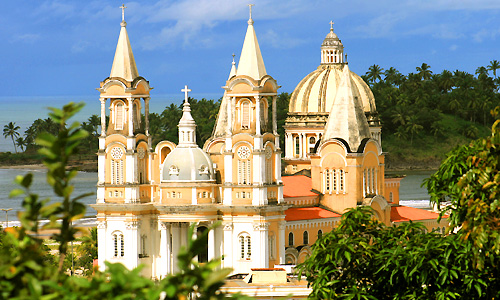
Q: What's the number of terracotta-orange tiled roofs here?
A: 3